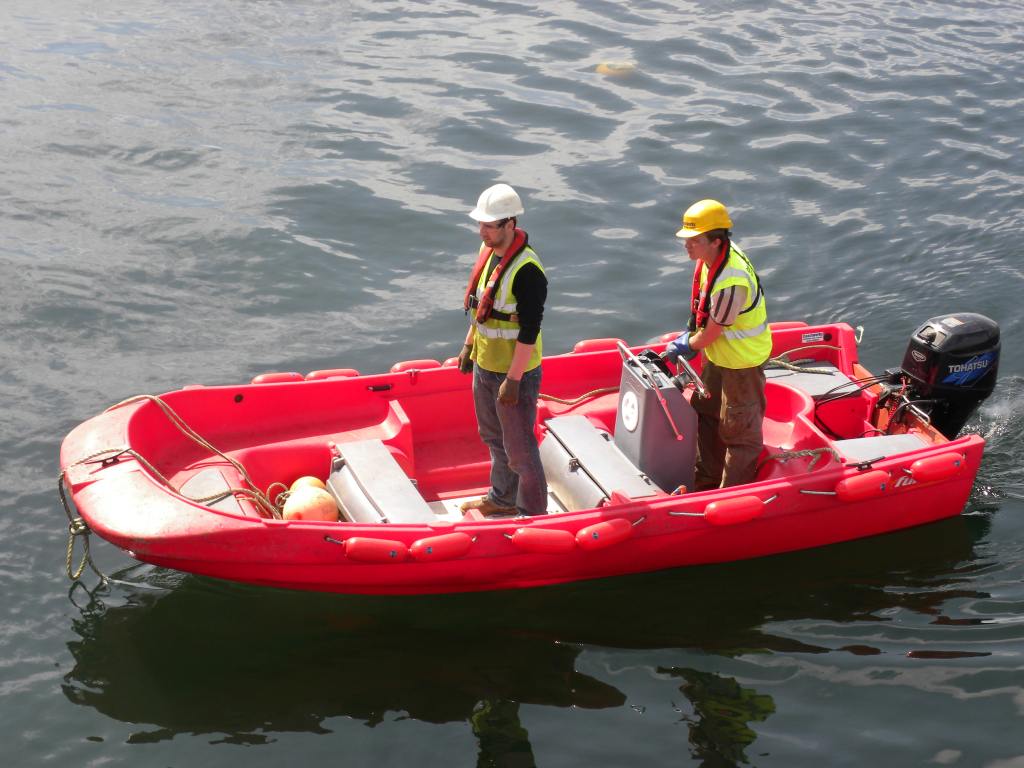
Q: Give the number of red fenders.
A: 14